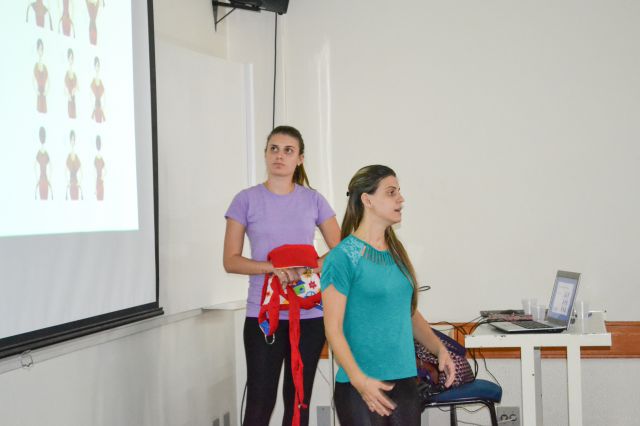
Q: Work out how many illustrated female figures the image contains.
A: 9